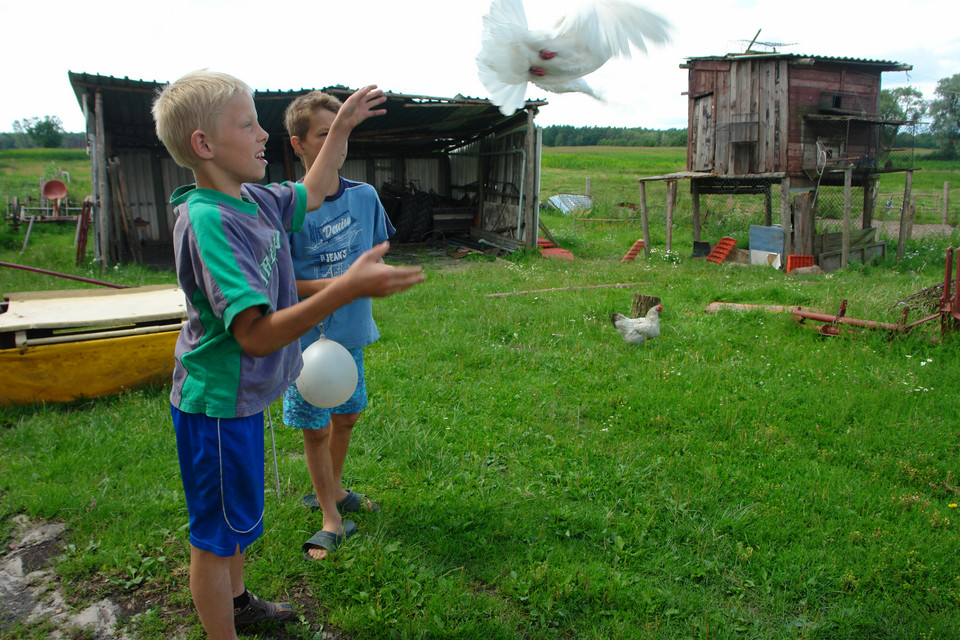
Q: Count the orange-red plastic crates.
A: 3